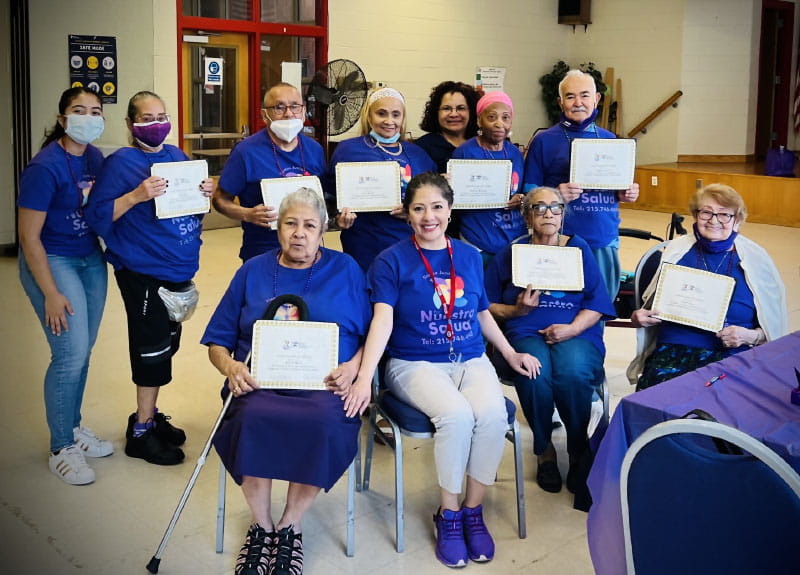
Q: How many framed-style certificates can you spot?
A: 8